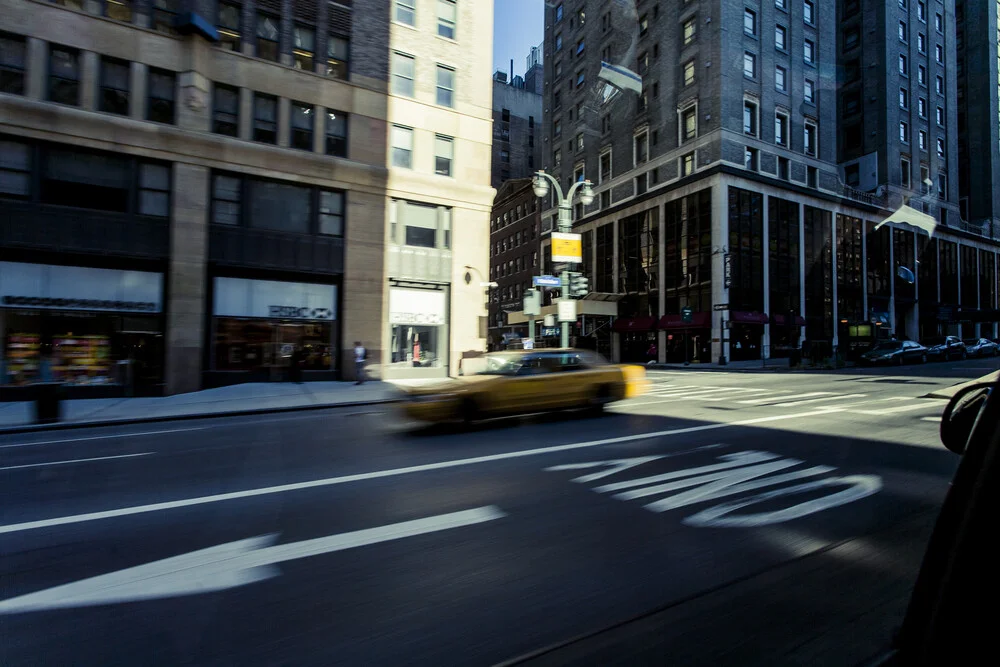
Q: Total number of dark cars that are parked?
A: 3